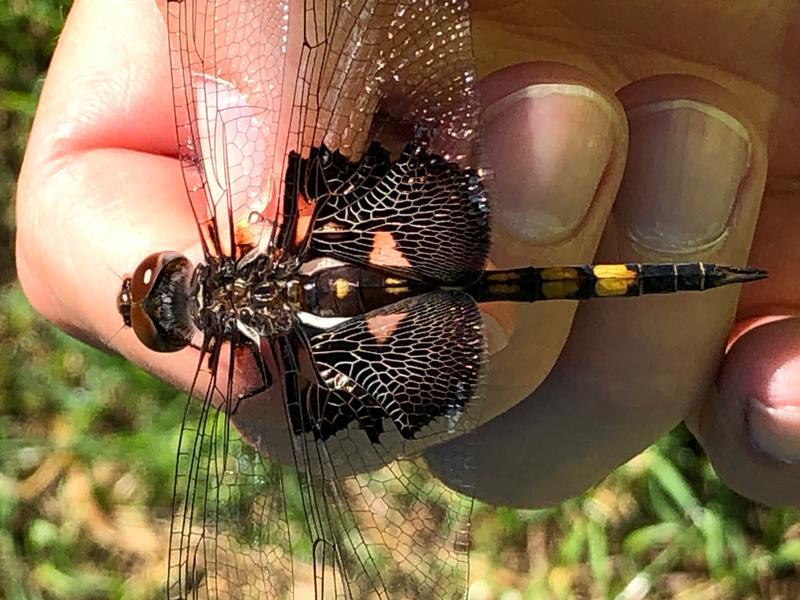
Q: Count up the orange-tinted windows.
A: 2